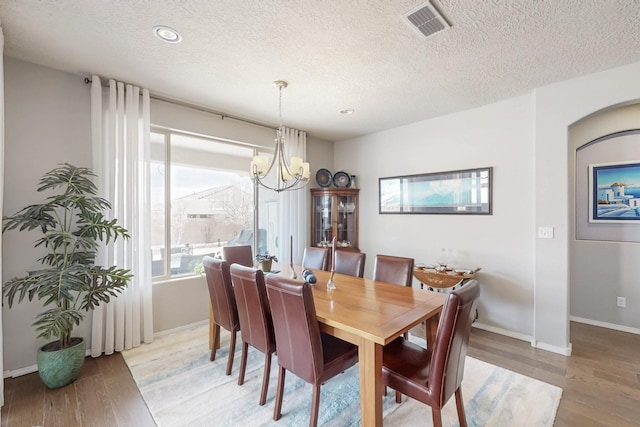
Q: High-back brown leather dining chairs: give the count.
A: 8